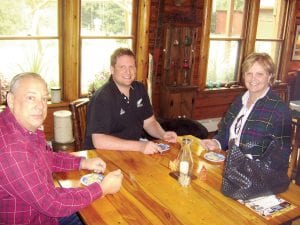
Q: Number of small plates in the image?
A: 3